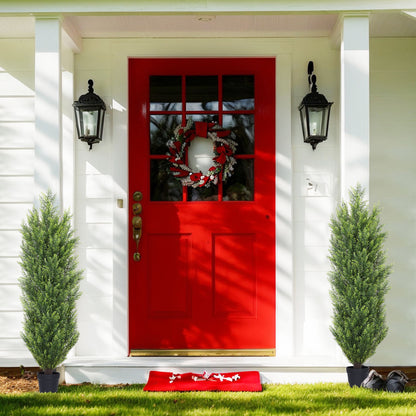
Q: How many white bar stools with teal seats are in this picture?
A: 0